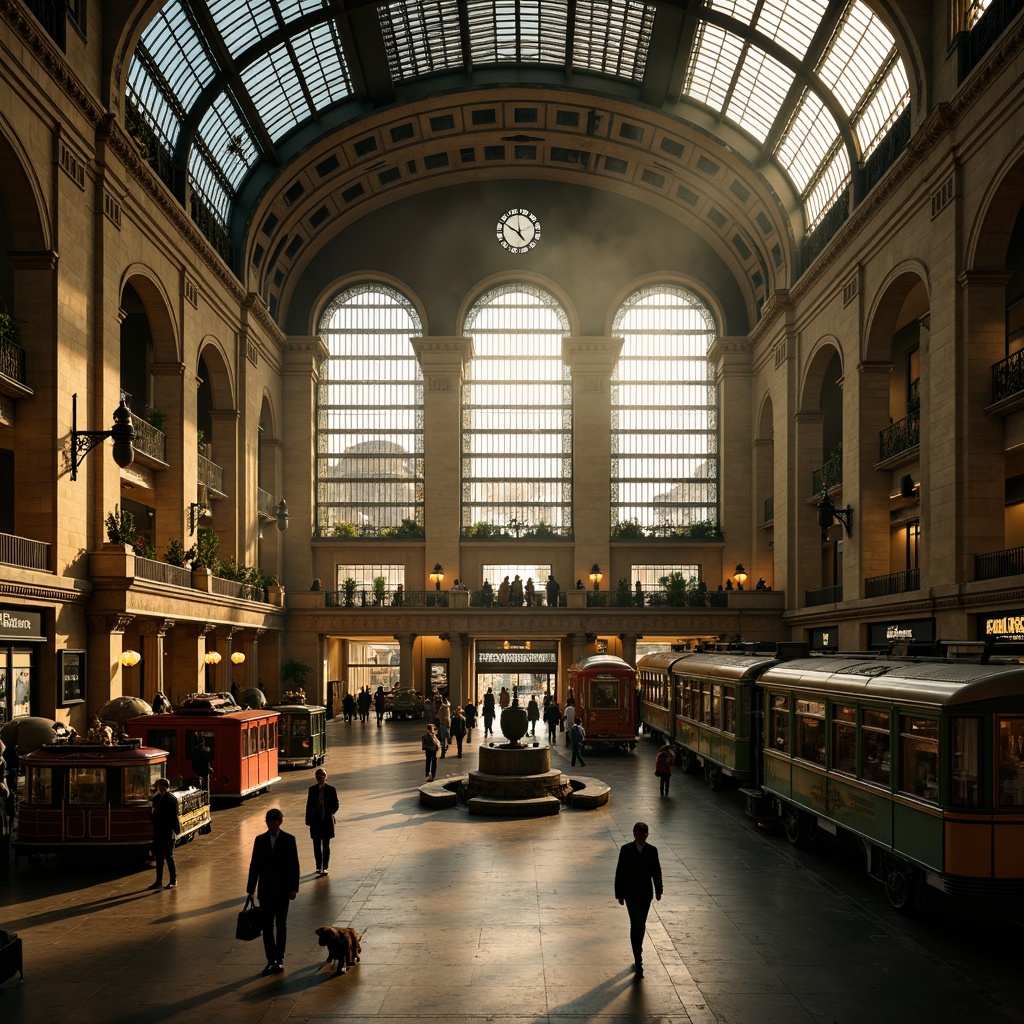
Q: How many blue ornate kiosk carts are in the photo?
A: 0